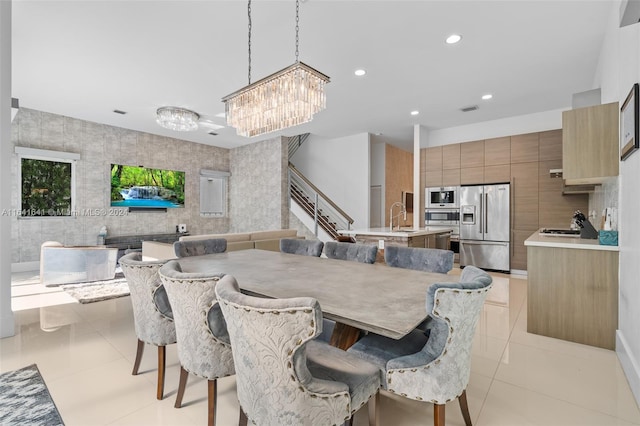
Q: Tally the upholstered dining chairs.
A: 8